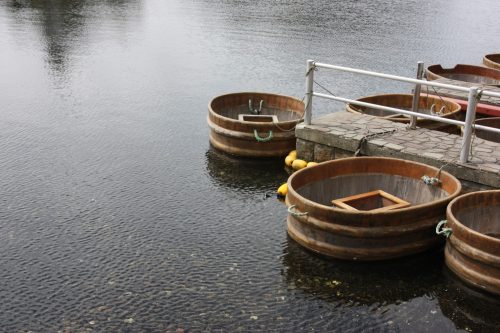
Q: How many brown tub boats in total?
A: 7